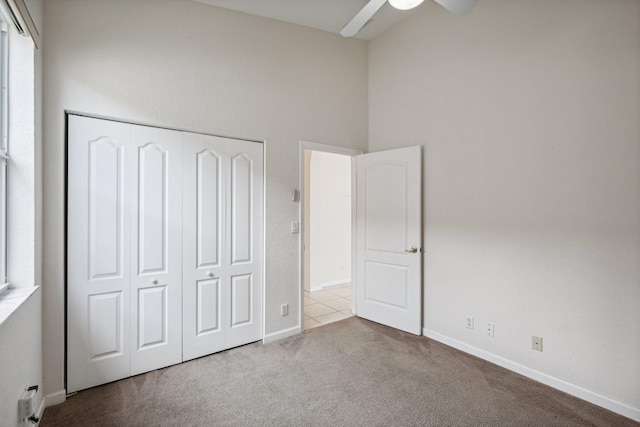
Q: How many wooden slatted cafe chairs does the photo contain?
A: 0